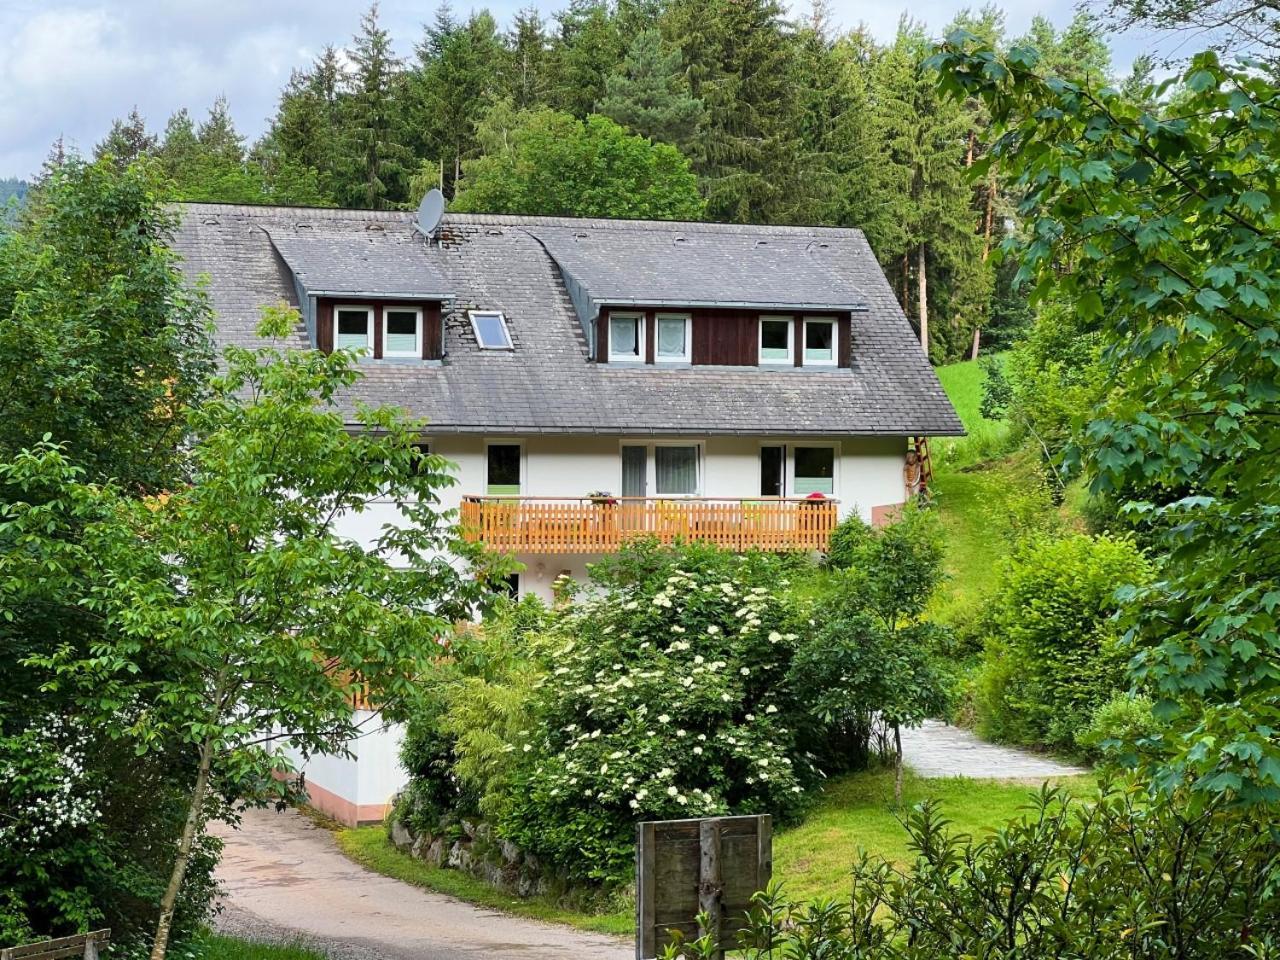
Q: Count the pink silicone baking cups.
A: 0